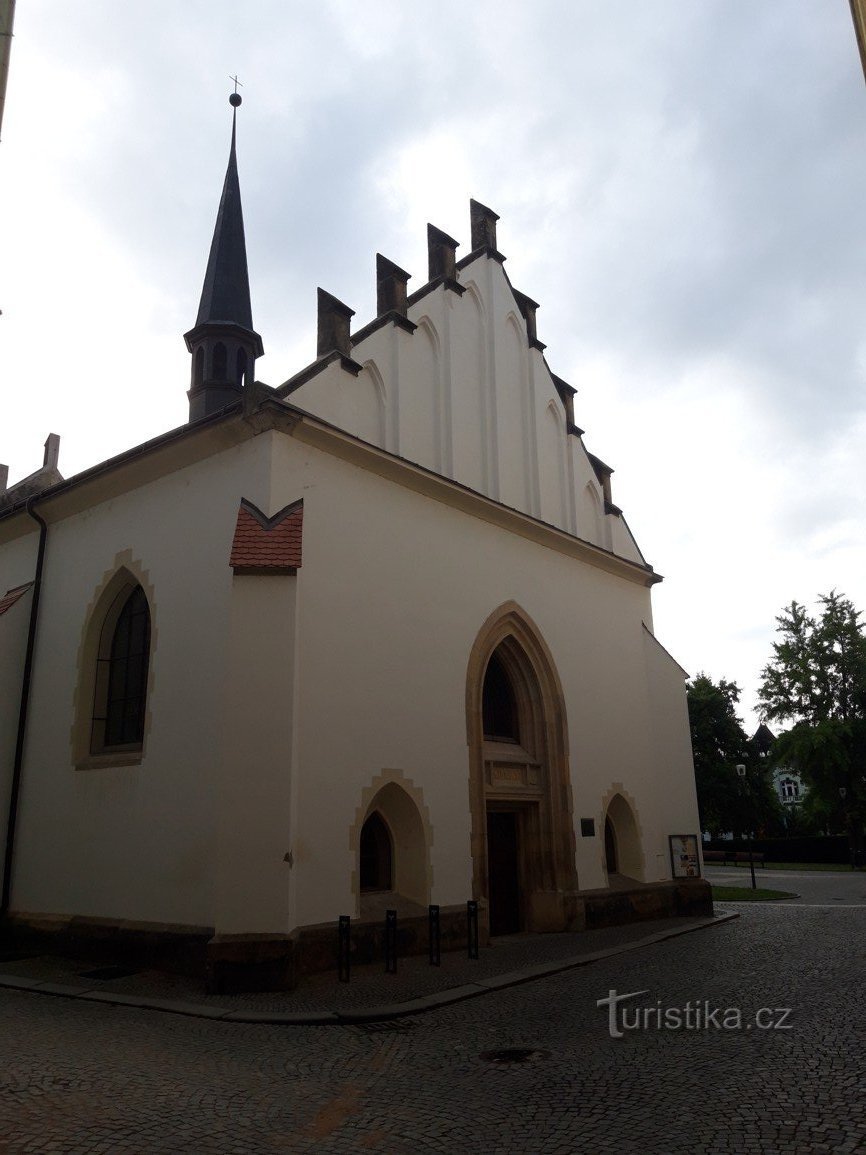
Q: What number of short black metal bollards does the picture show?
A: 4